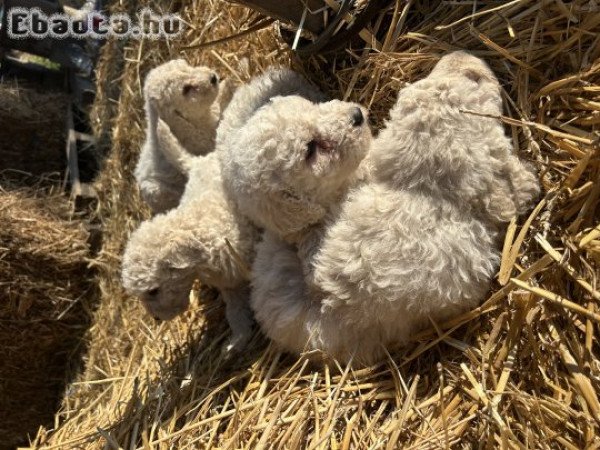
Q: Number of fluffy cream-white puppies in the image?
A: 4